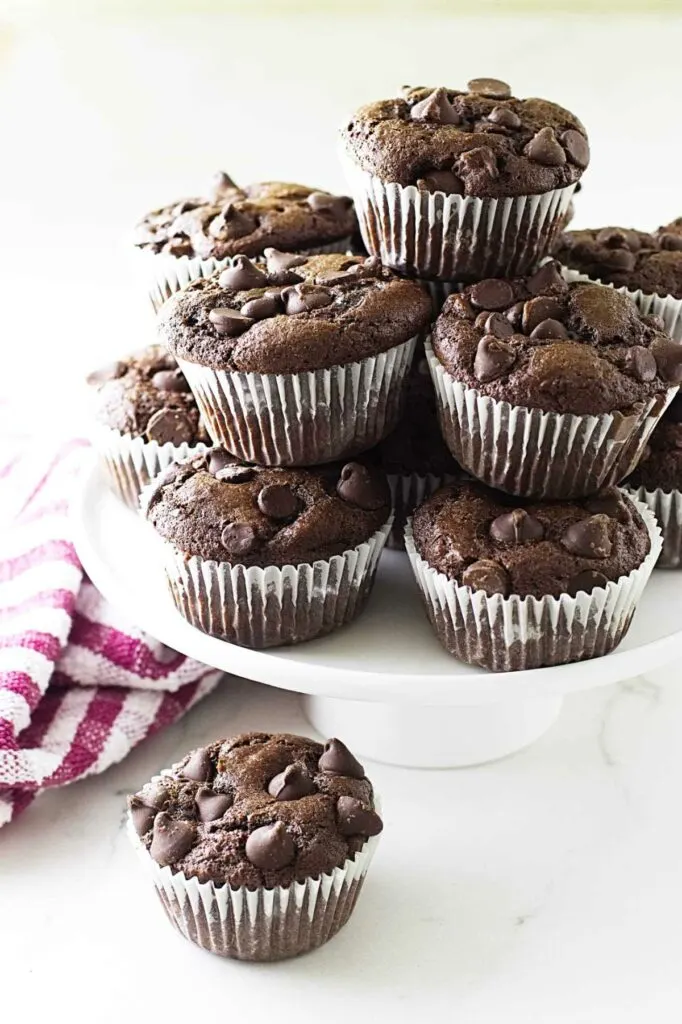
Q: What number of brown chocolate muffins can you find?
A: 11